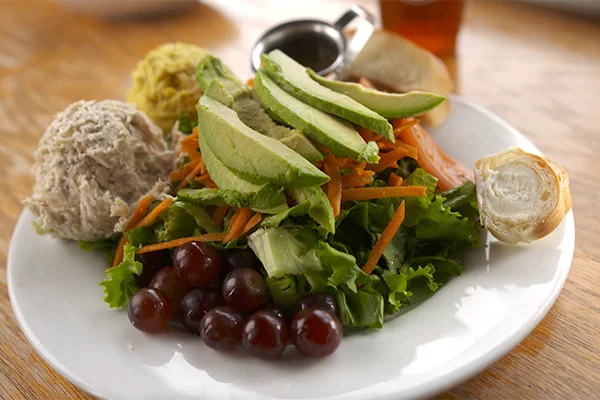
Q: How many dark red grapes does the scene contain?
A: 12